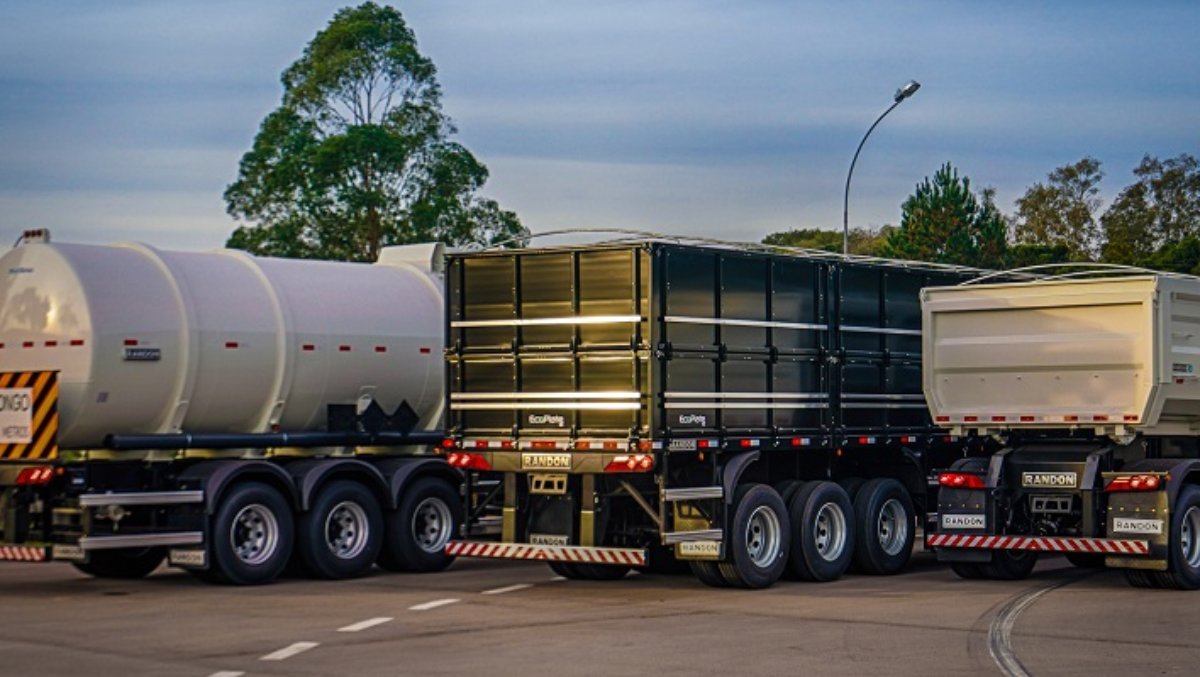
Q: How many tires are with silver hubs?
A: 7